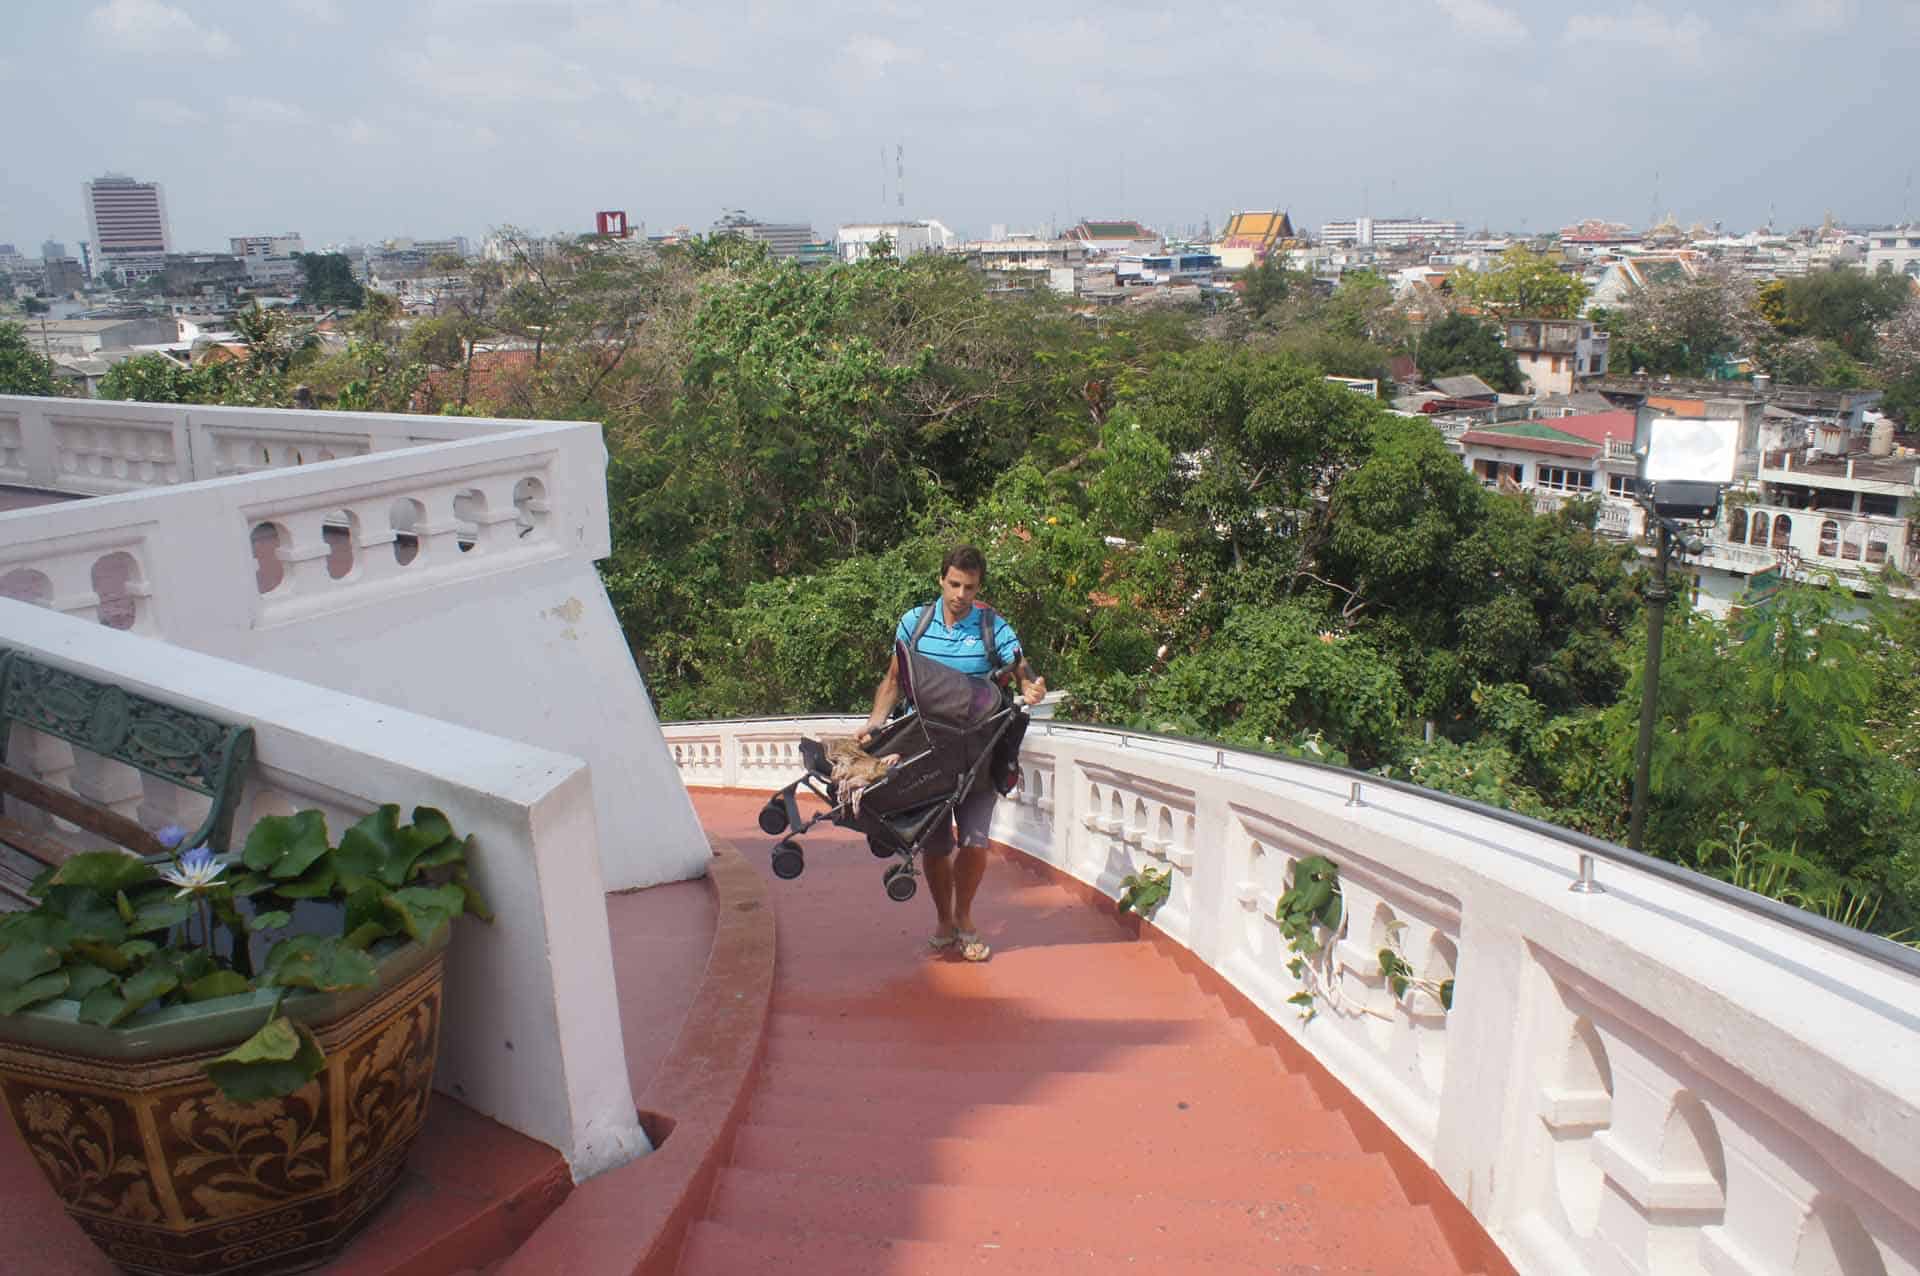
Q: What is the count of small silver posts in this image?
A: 5